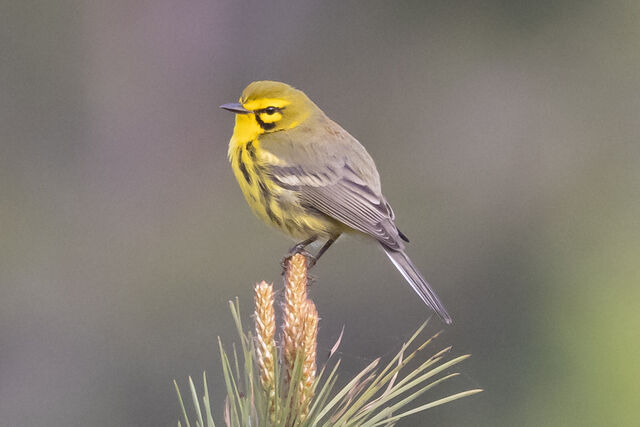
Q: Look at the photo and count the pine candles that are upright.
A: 3